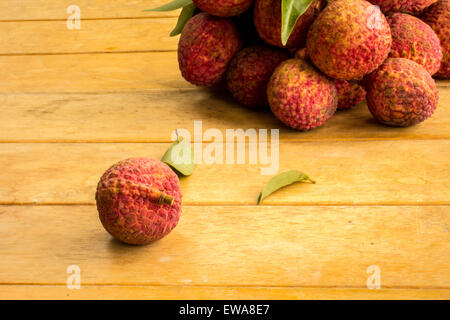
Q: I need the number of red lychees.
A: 12